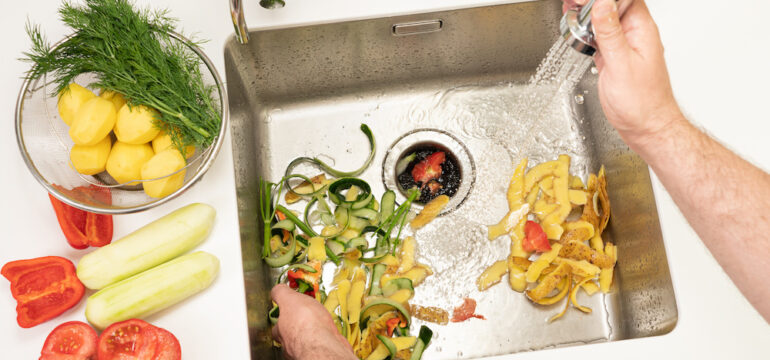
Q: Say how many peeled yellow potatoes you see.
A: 8